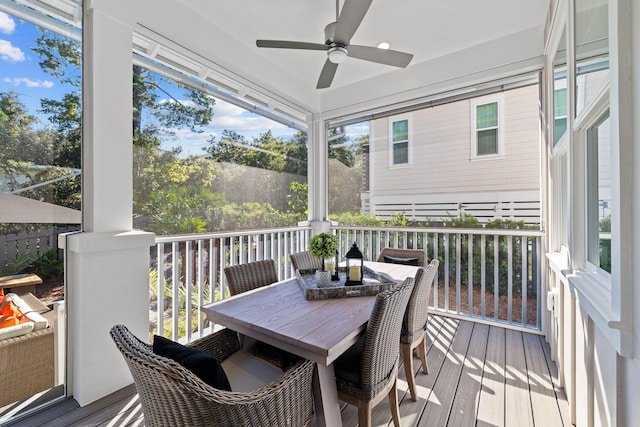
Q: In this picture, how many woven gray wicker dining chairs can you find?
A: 6